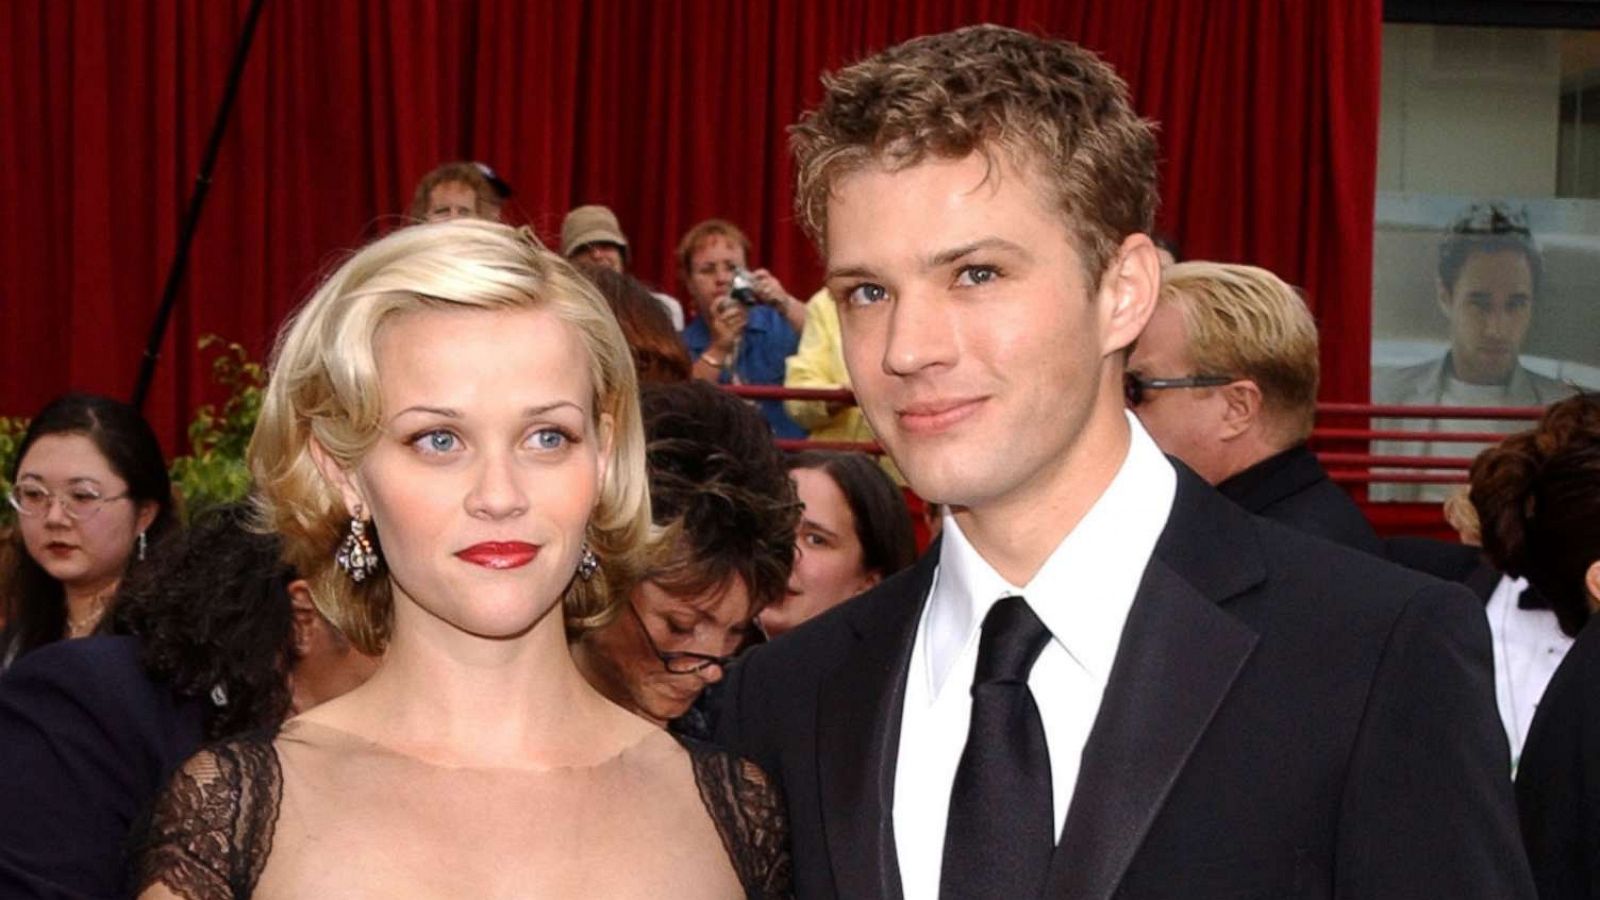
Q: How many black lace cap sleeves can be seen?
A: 2